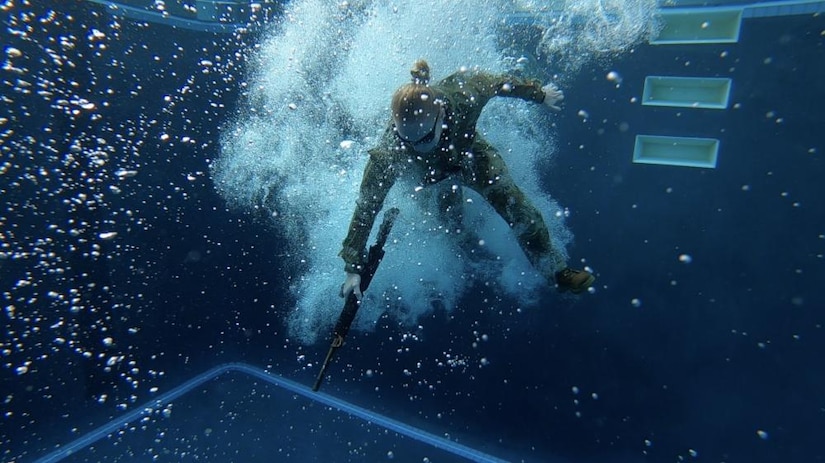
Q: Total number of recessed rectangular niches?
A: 3